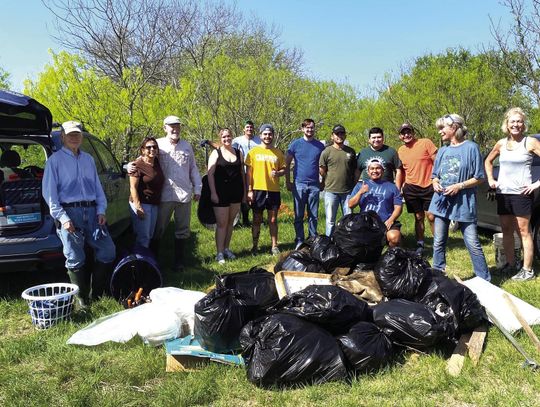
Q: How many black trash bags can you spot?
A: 11